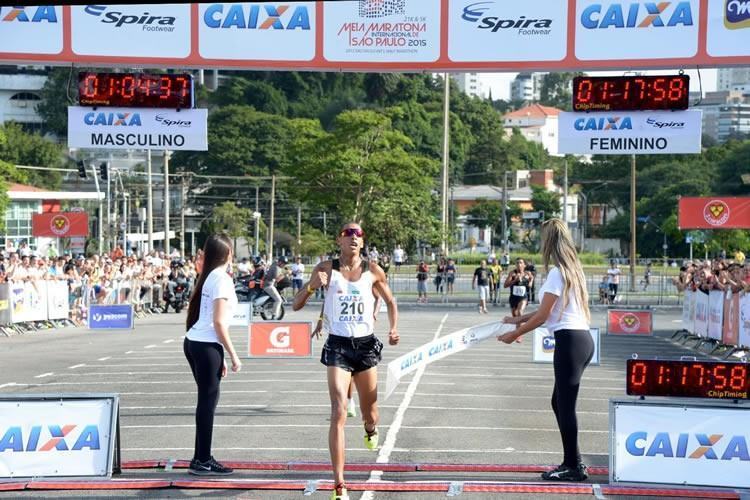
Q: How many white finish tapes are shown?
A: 1